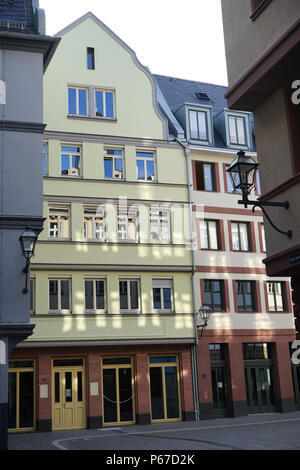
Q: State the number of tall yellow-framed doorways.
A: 4